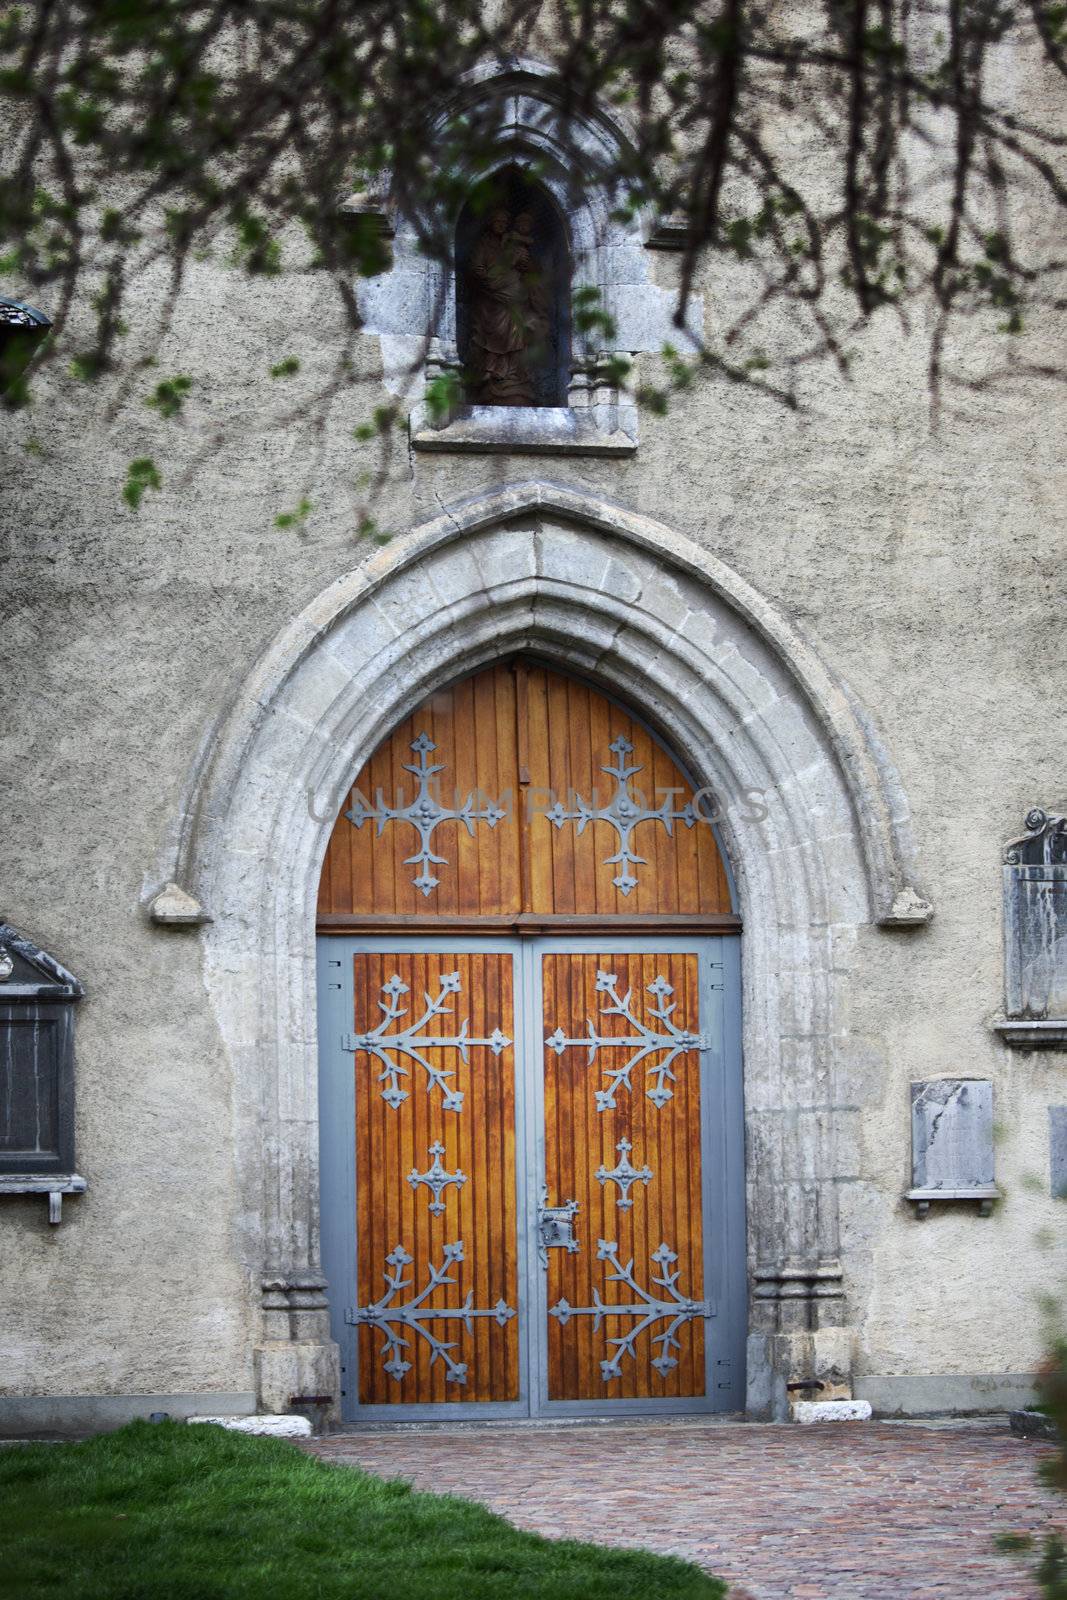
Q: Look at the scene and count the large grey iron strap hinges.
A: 4